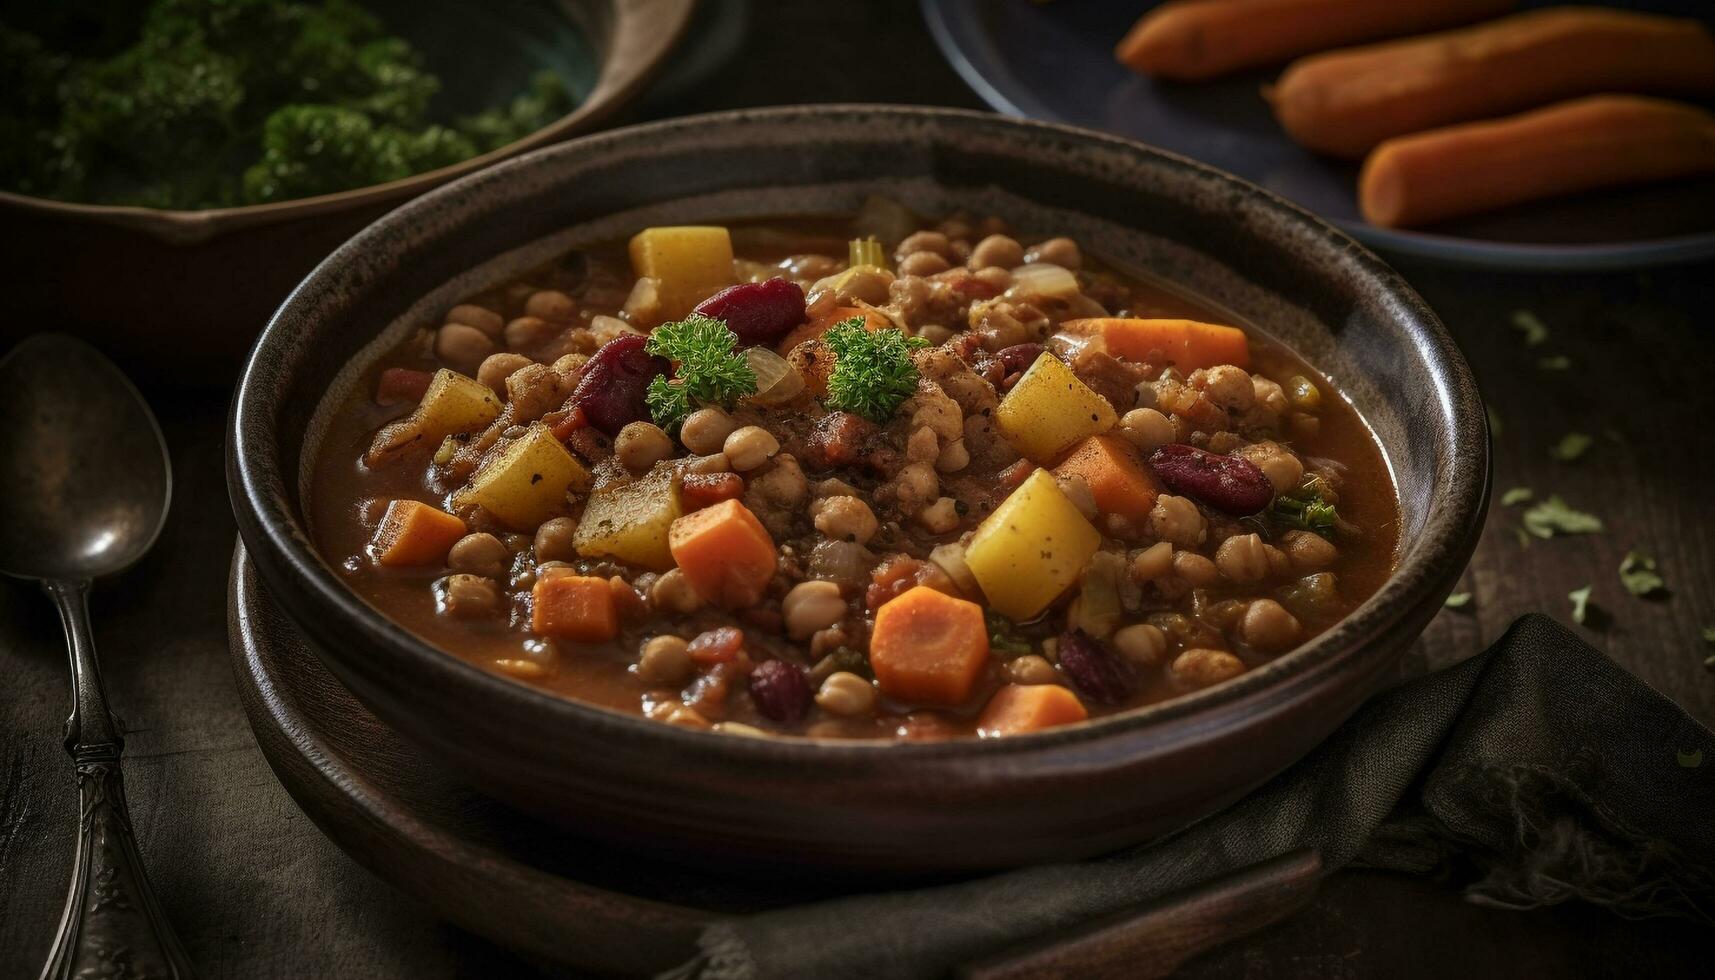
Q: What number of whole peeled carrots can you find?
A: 3